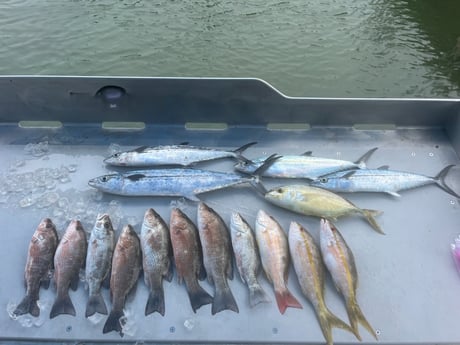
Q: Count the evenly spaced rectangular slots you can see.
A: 5